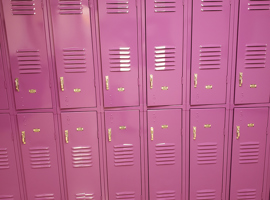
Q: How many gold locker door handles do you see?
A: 12